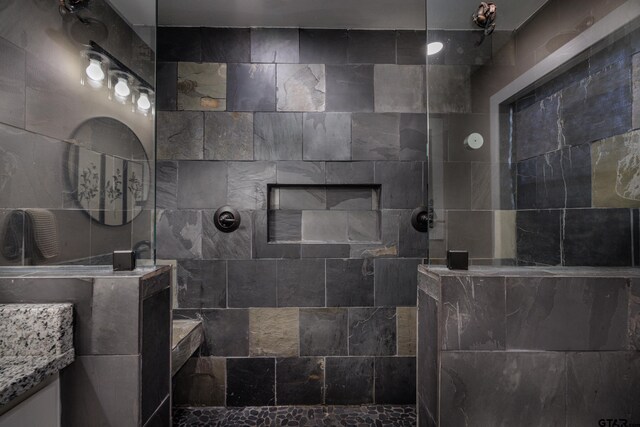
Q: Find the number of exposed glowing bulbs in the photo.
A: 3